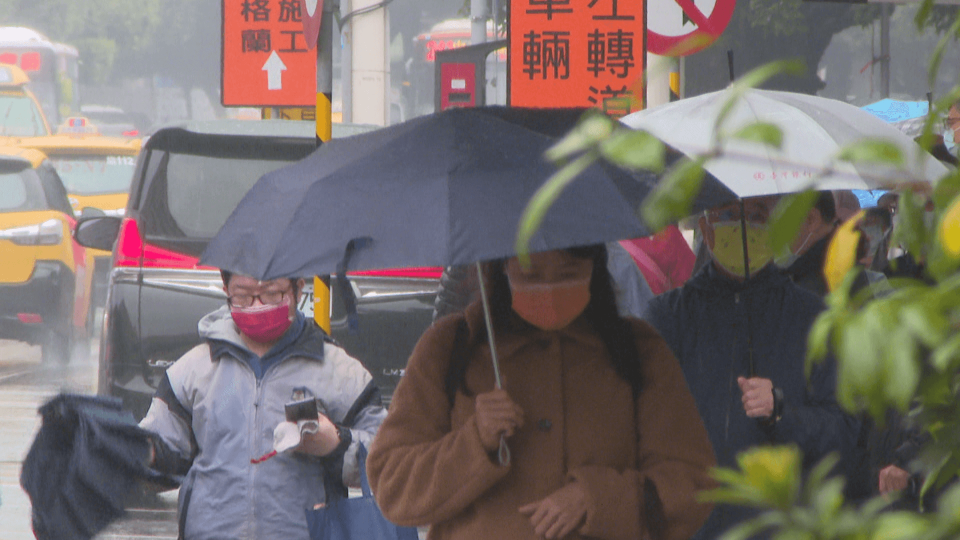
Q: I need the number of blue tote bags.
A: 1